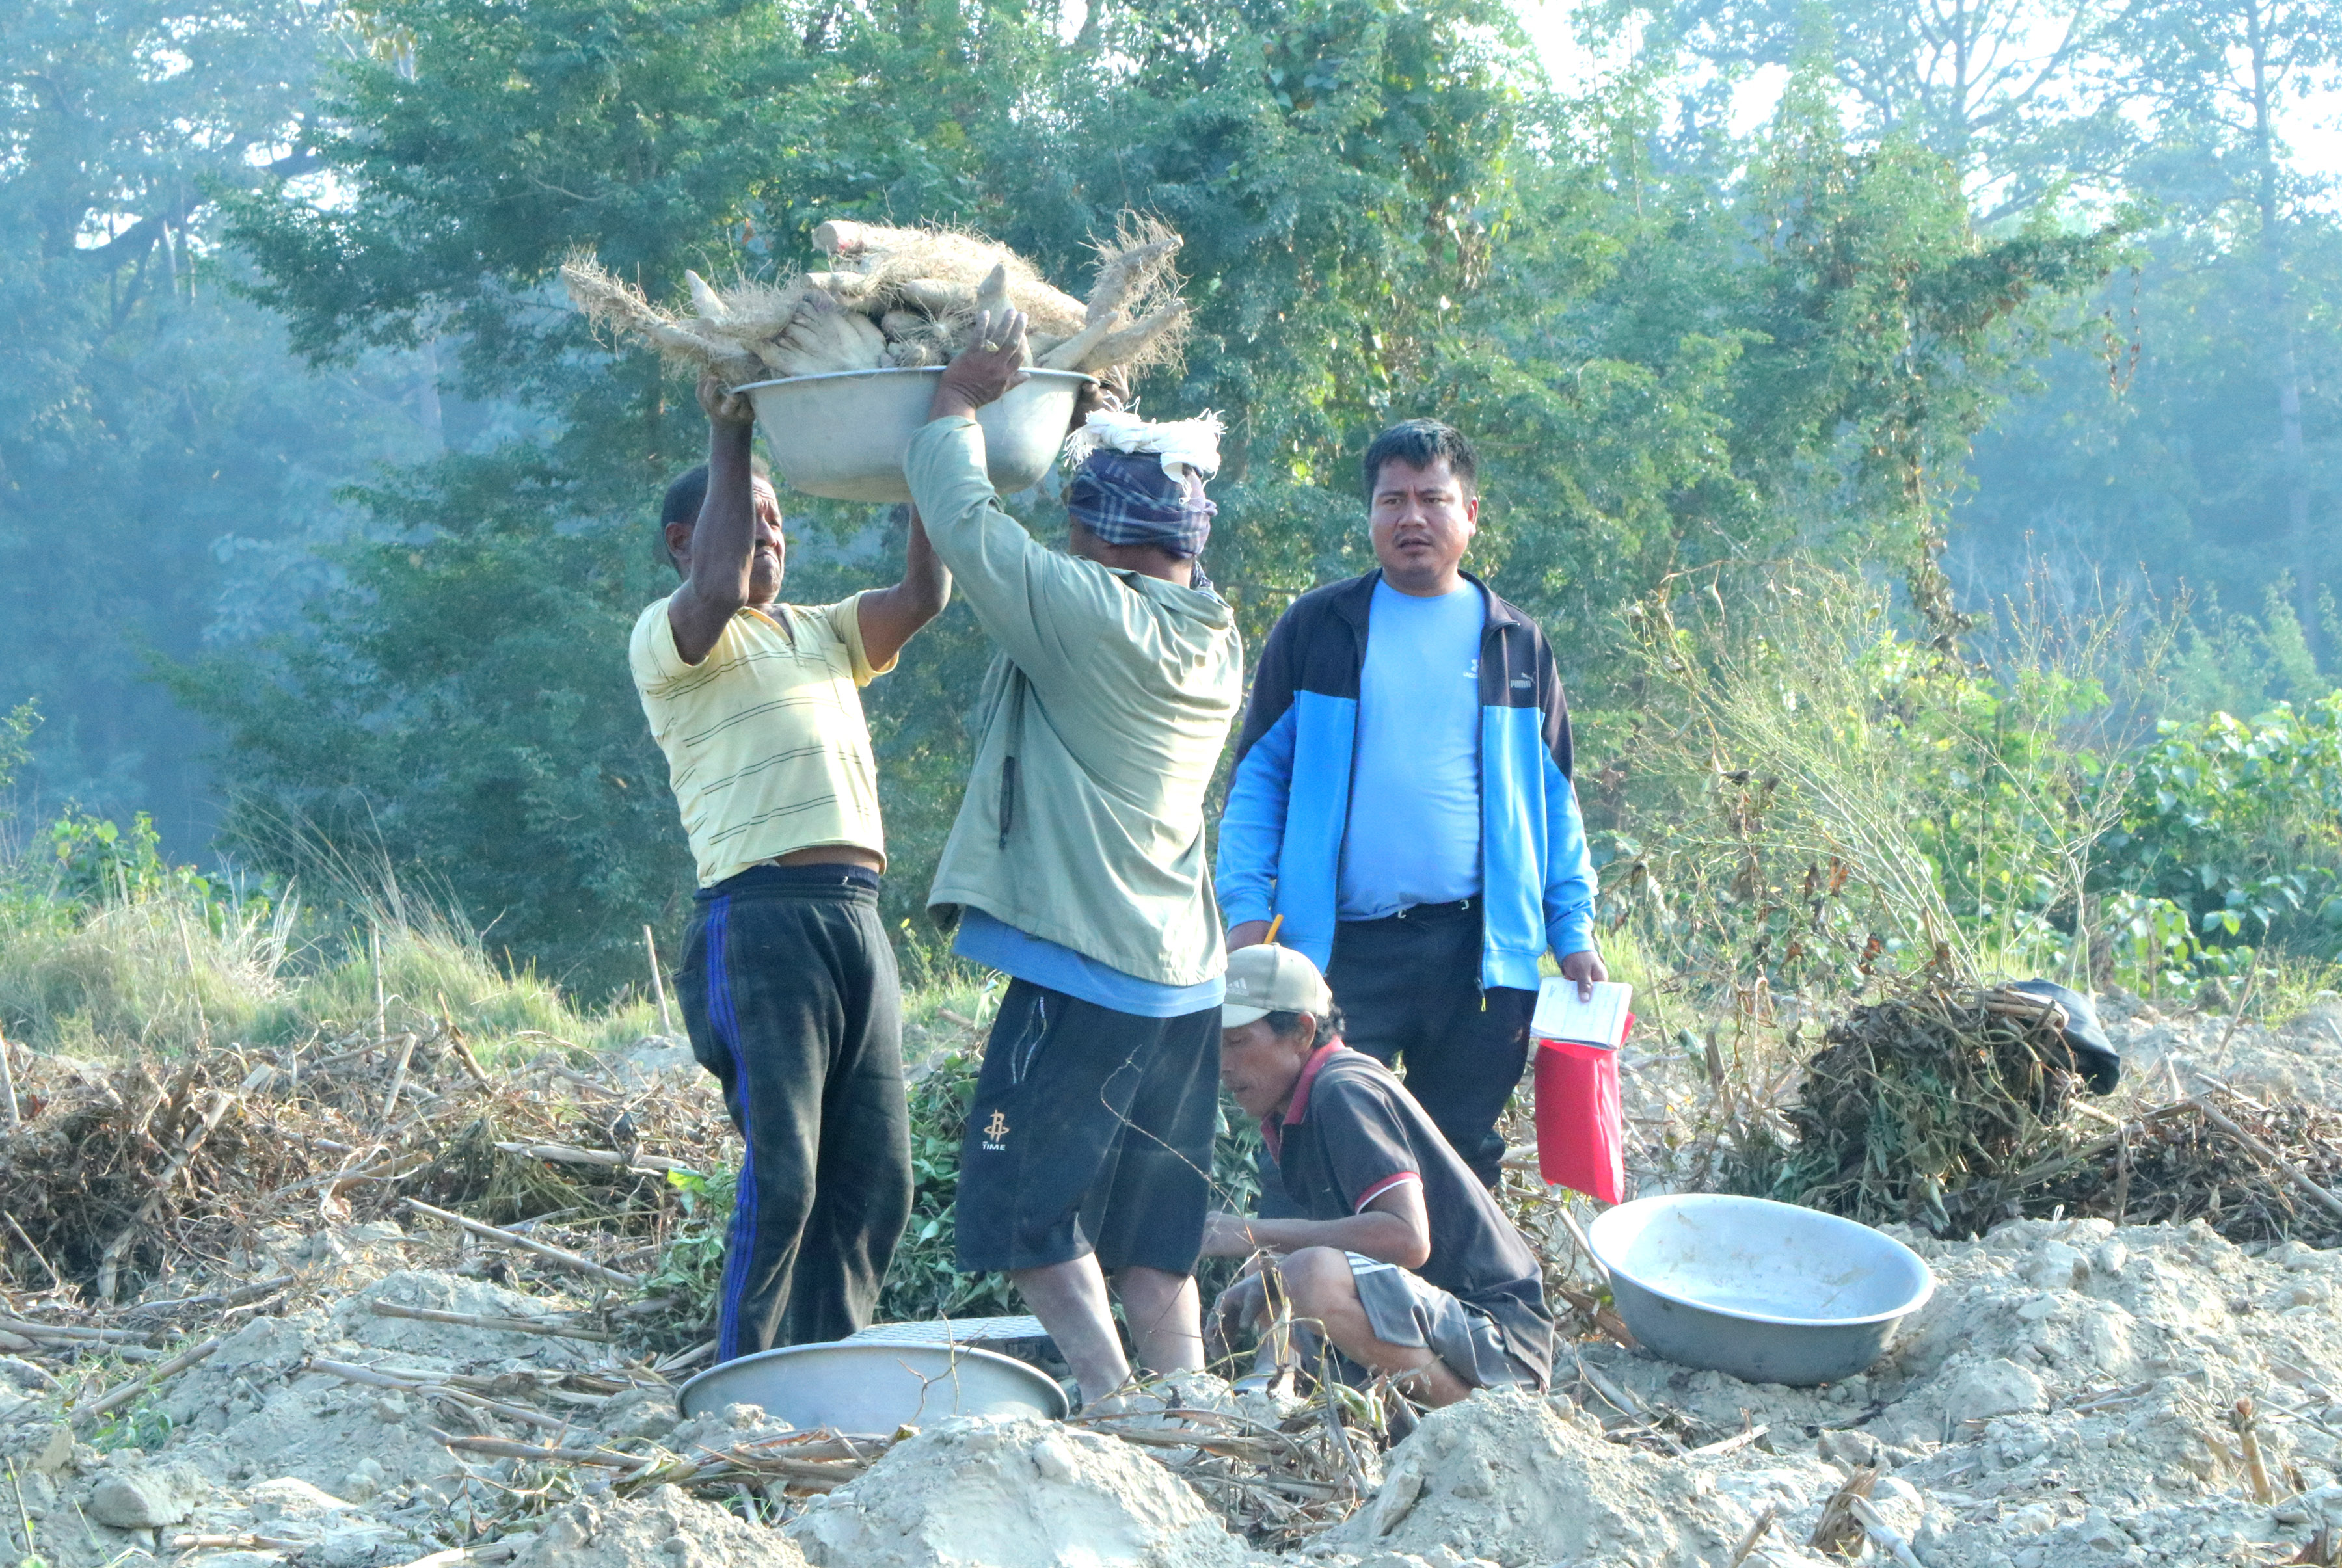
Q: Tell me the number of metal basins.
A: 3